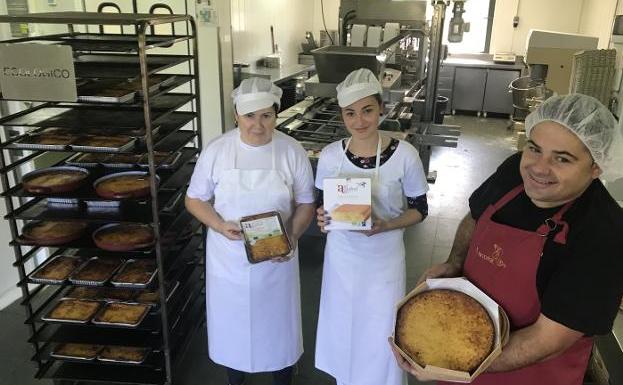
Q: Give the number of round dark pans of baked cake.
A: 4